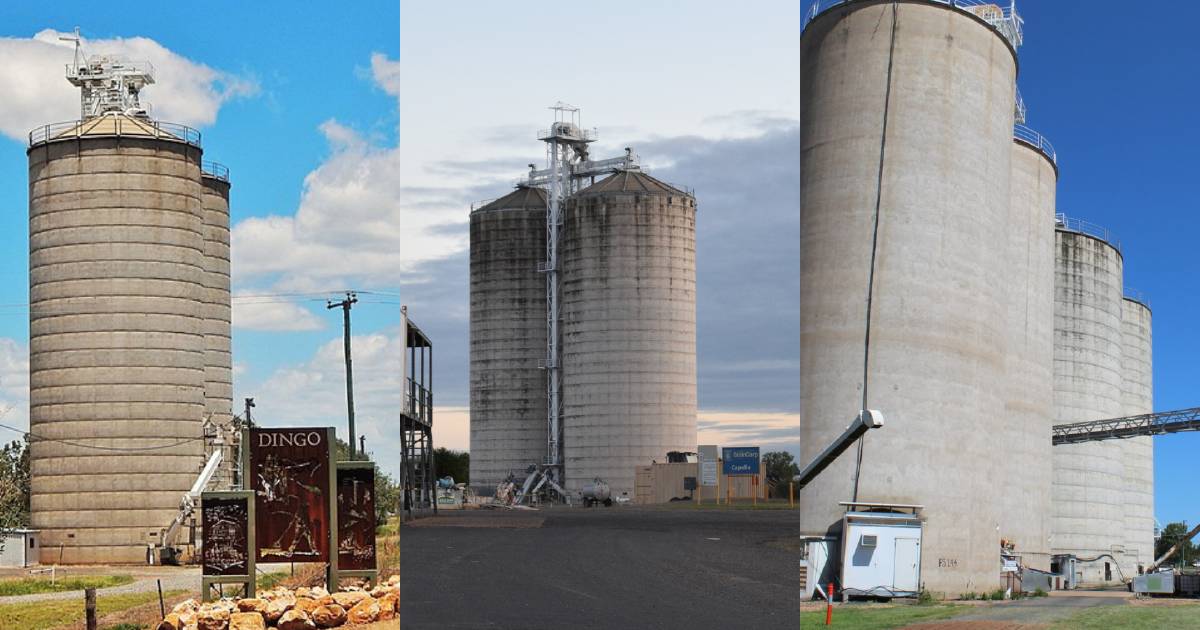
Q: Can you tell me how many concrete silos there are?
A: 8